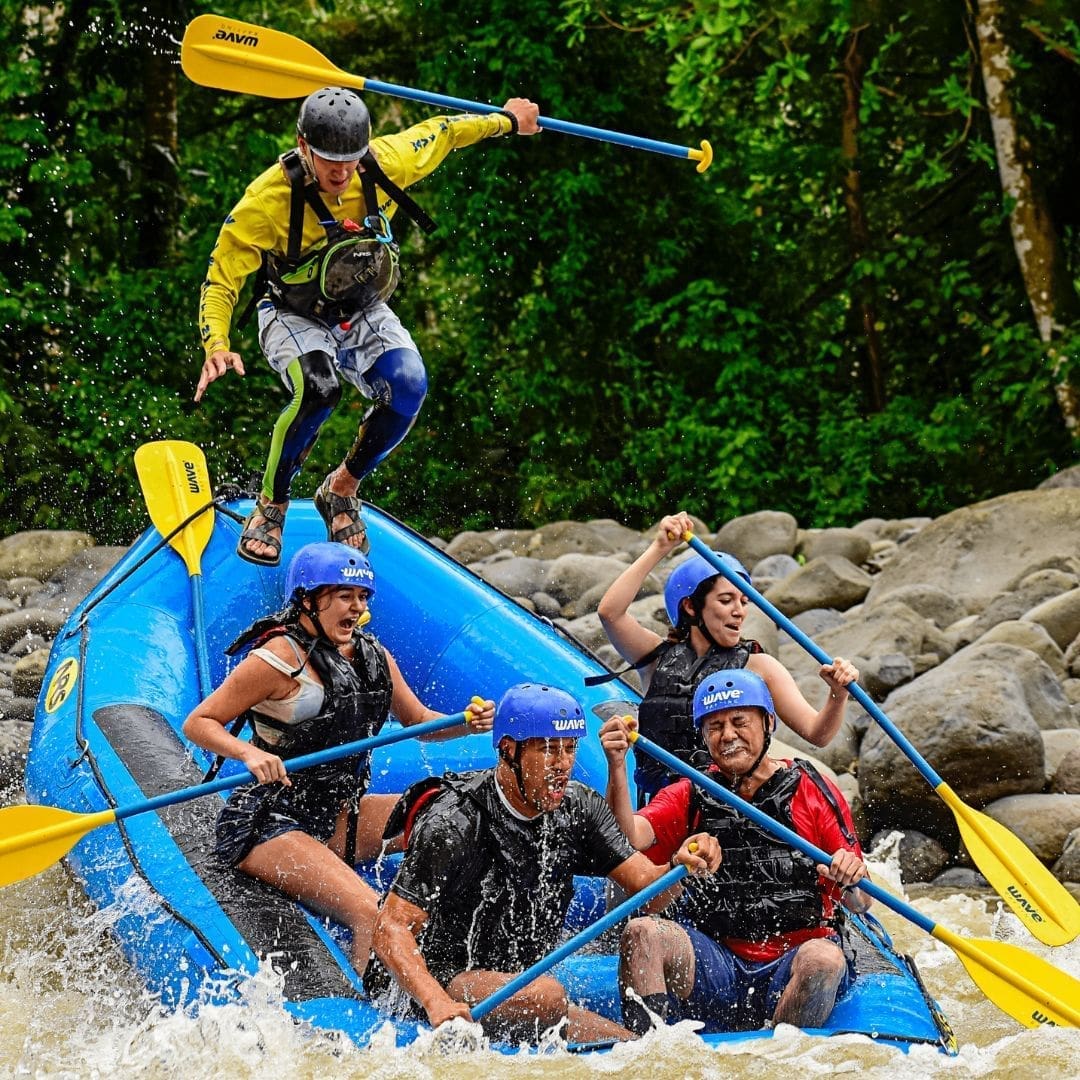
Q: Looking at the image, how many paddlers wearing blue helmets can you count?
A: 4